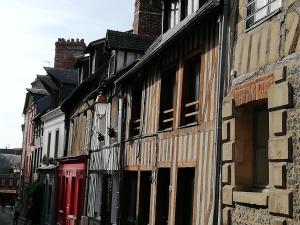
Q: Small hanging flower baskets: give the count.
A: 2